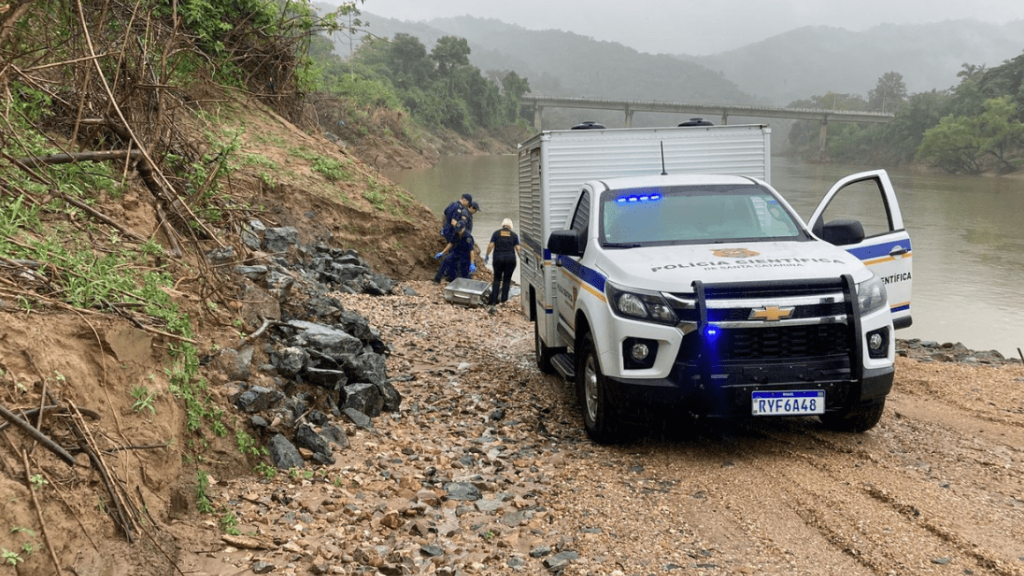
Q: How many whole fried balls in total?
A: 0